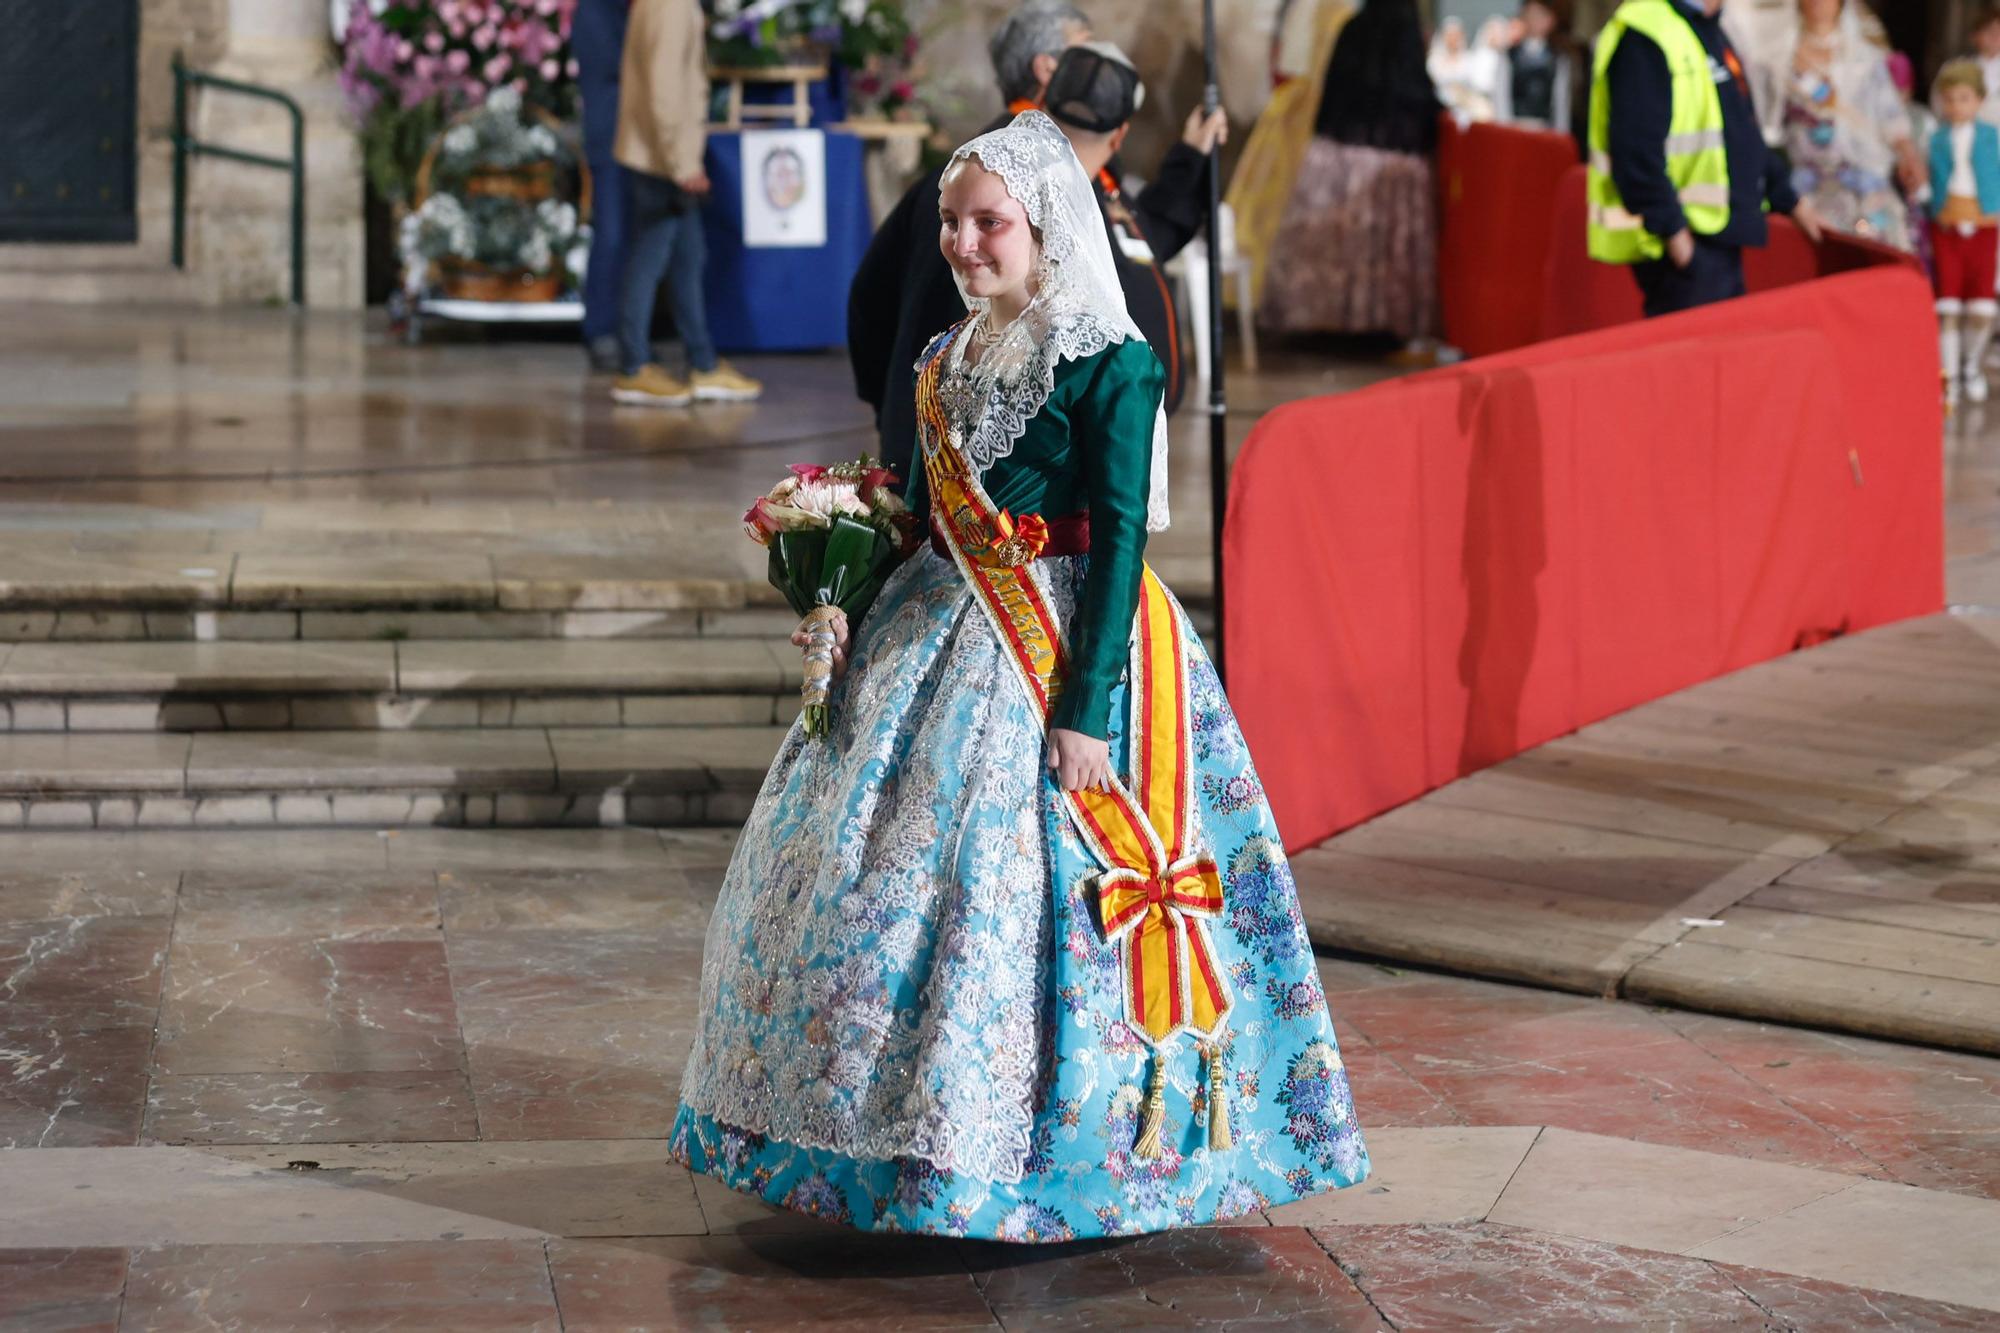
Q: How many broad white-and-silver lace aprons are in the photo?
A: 1